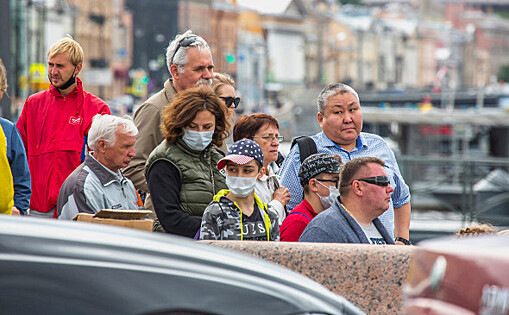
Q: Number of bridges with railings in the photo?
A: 1